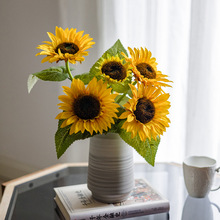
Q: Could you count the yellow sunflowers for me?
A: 5